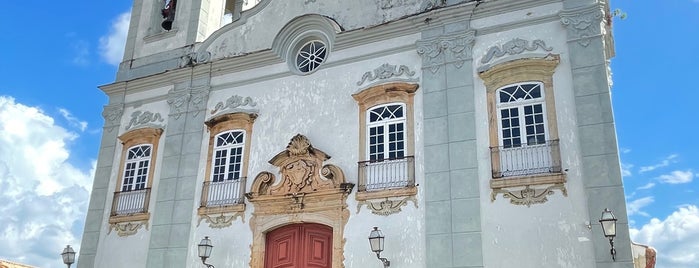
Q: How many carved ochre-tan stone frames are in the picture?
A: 5